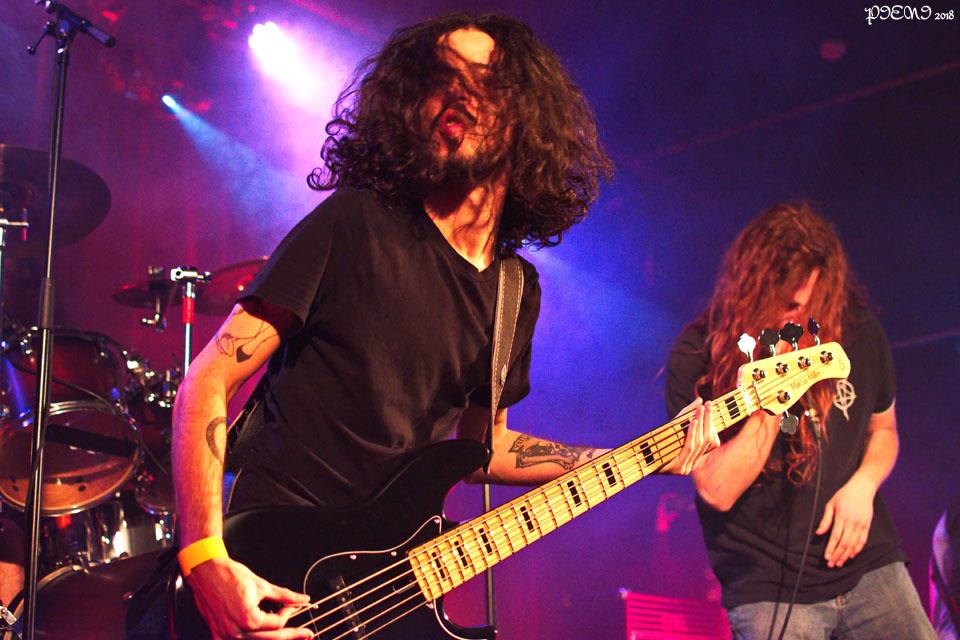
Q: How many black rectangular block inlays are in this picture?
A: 9